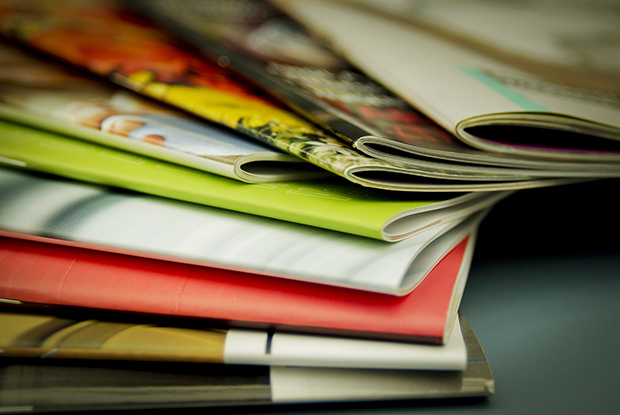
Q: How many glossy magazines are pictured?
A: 9